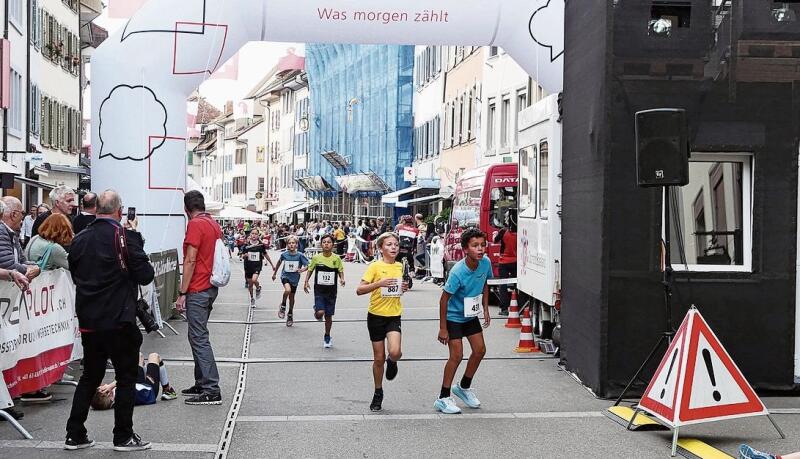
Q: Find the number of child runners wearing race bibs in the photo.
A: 5